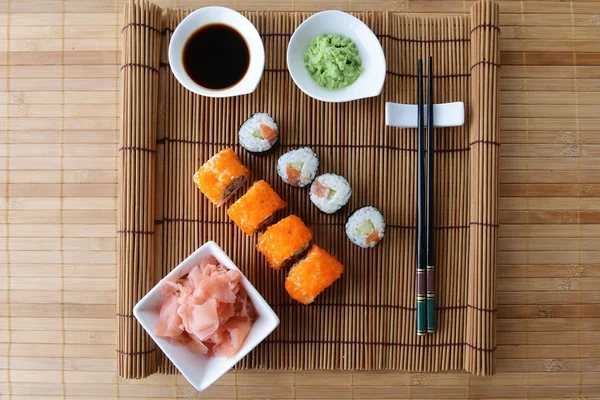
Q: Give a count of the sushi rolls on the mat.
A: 8